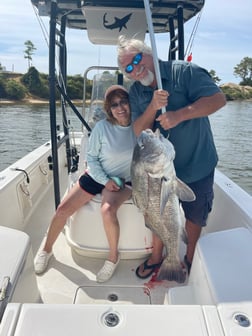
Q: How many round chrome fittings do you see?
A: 3